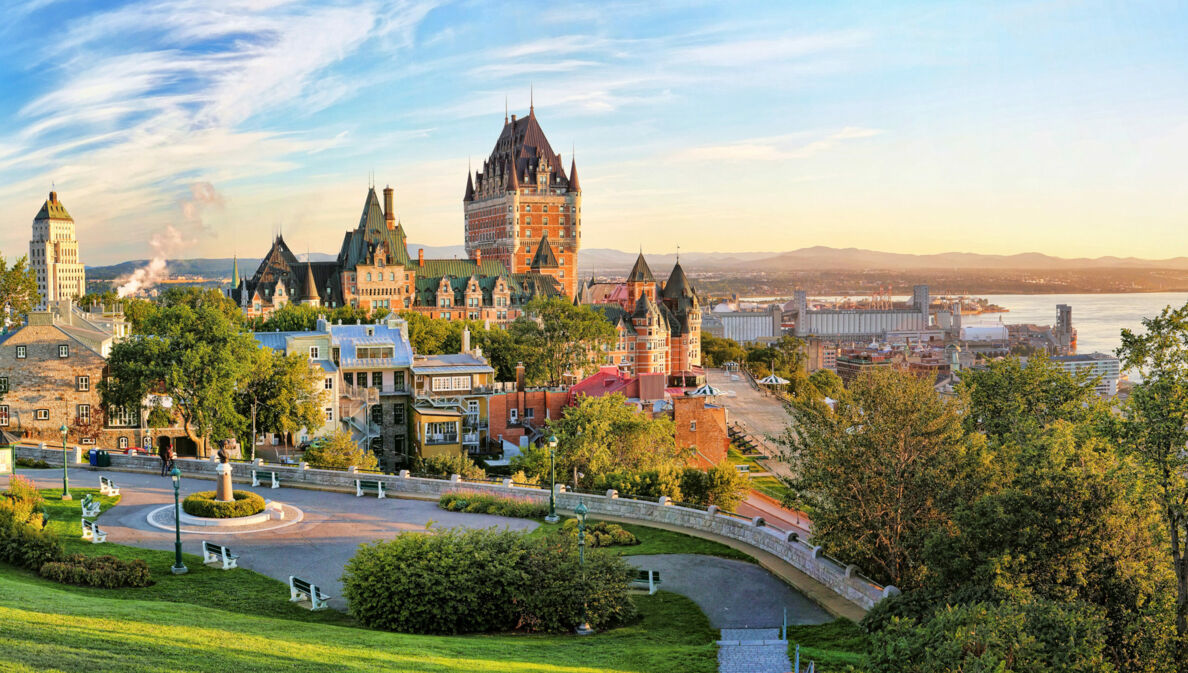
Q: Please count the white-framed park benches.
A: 8